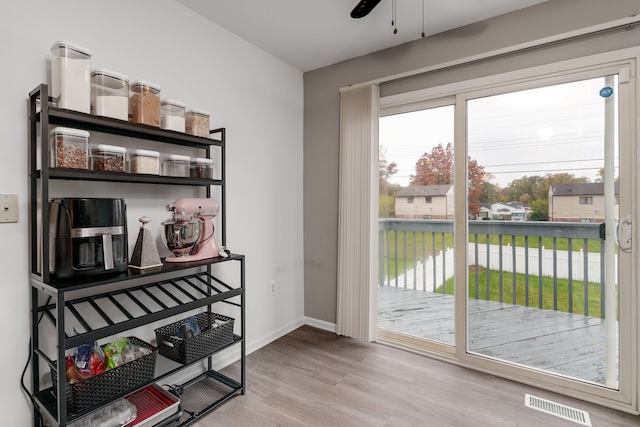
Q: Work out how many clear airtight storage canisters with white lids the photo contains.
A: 10